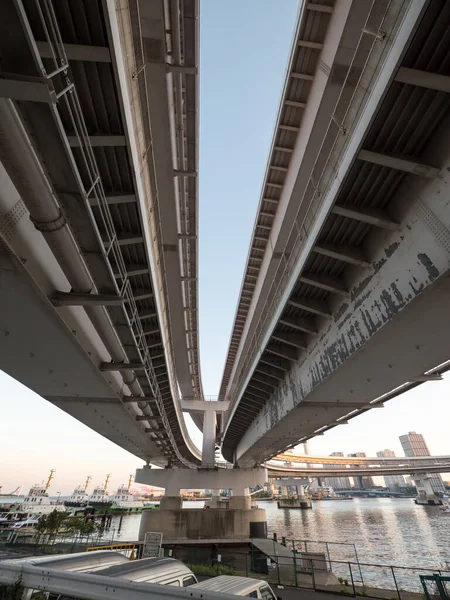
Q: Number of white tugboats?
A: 4